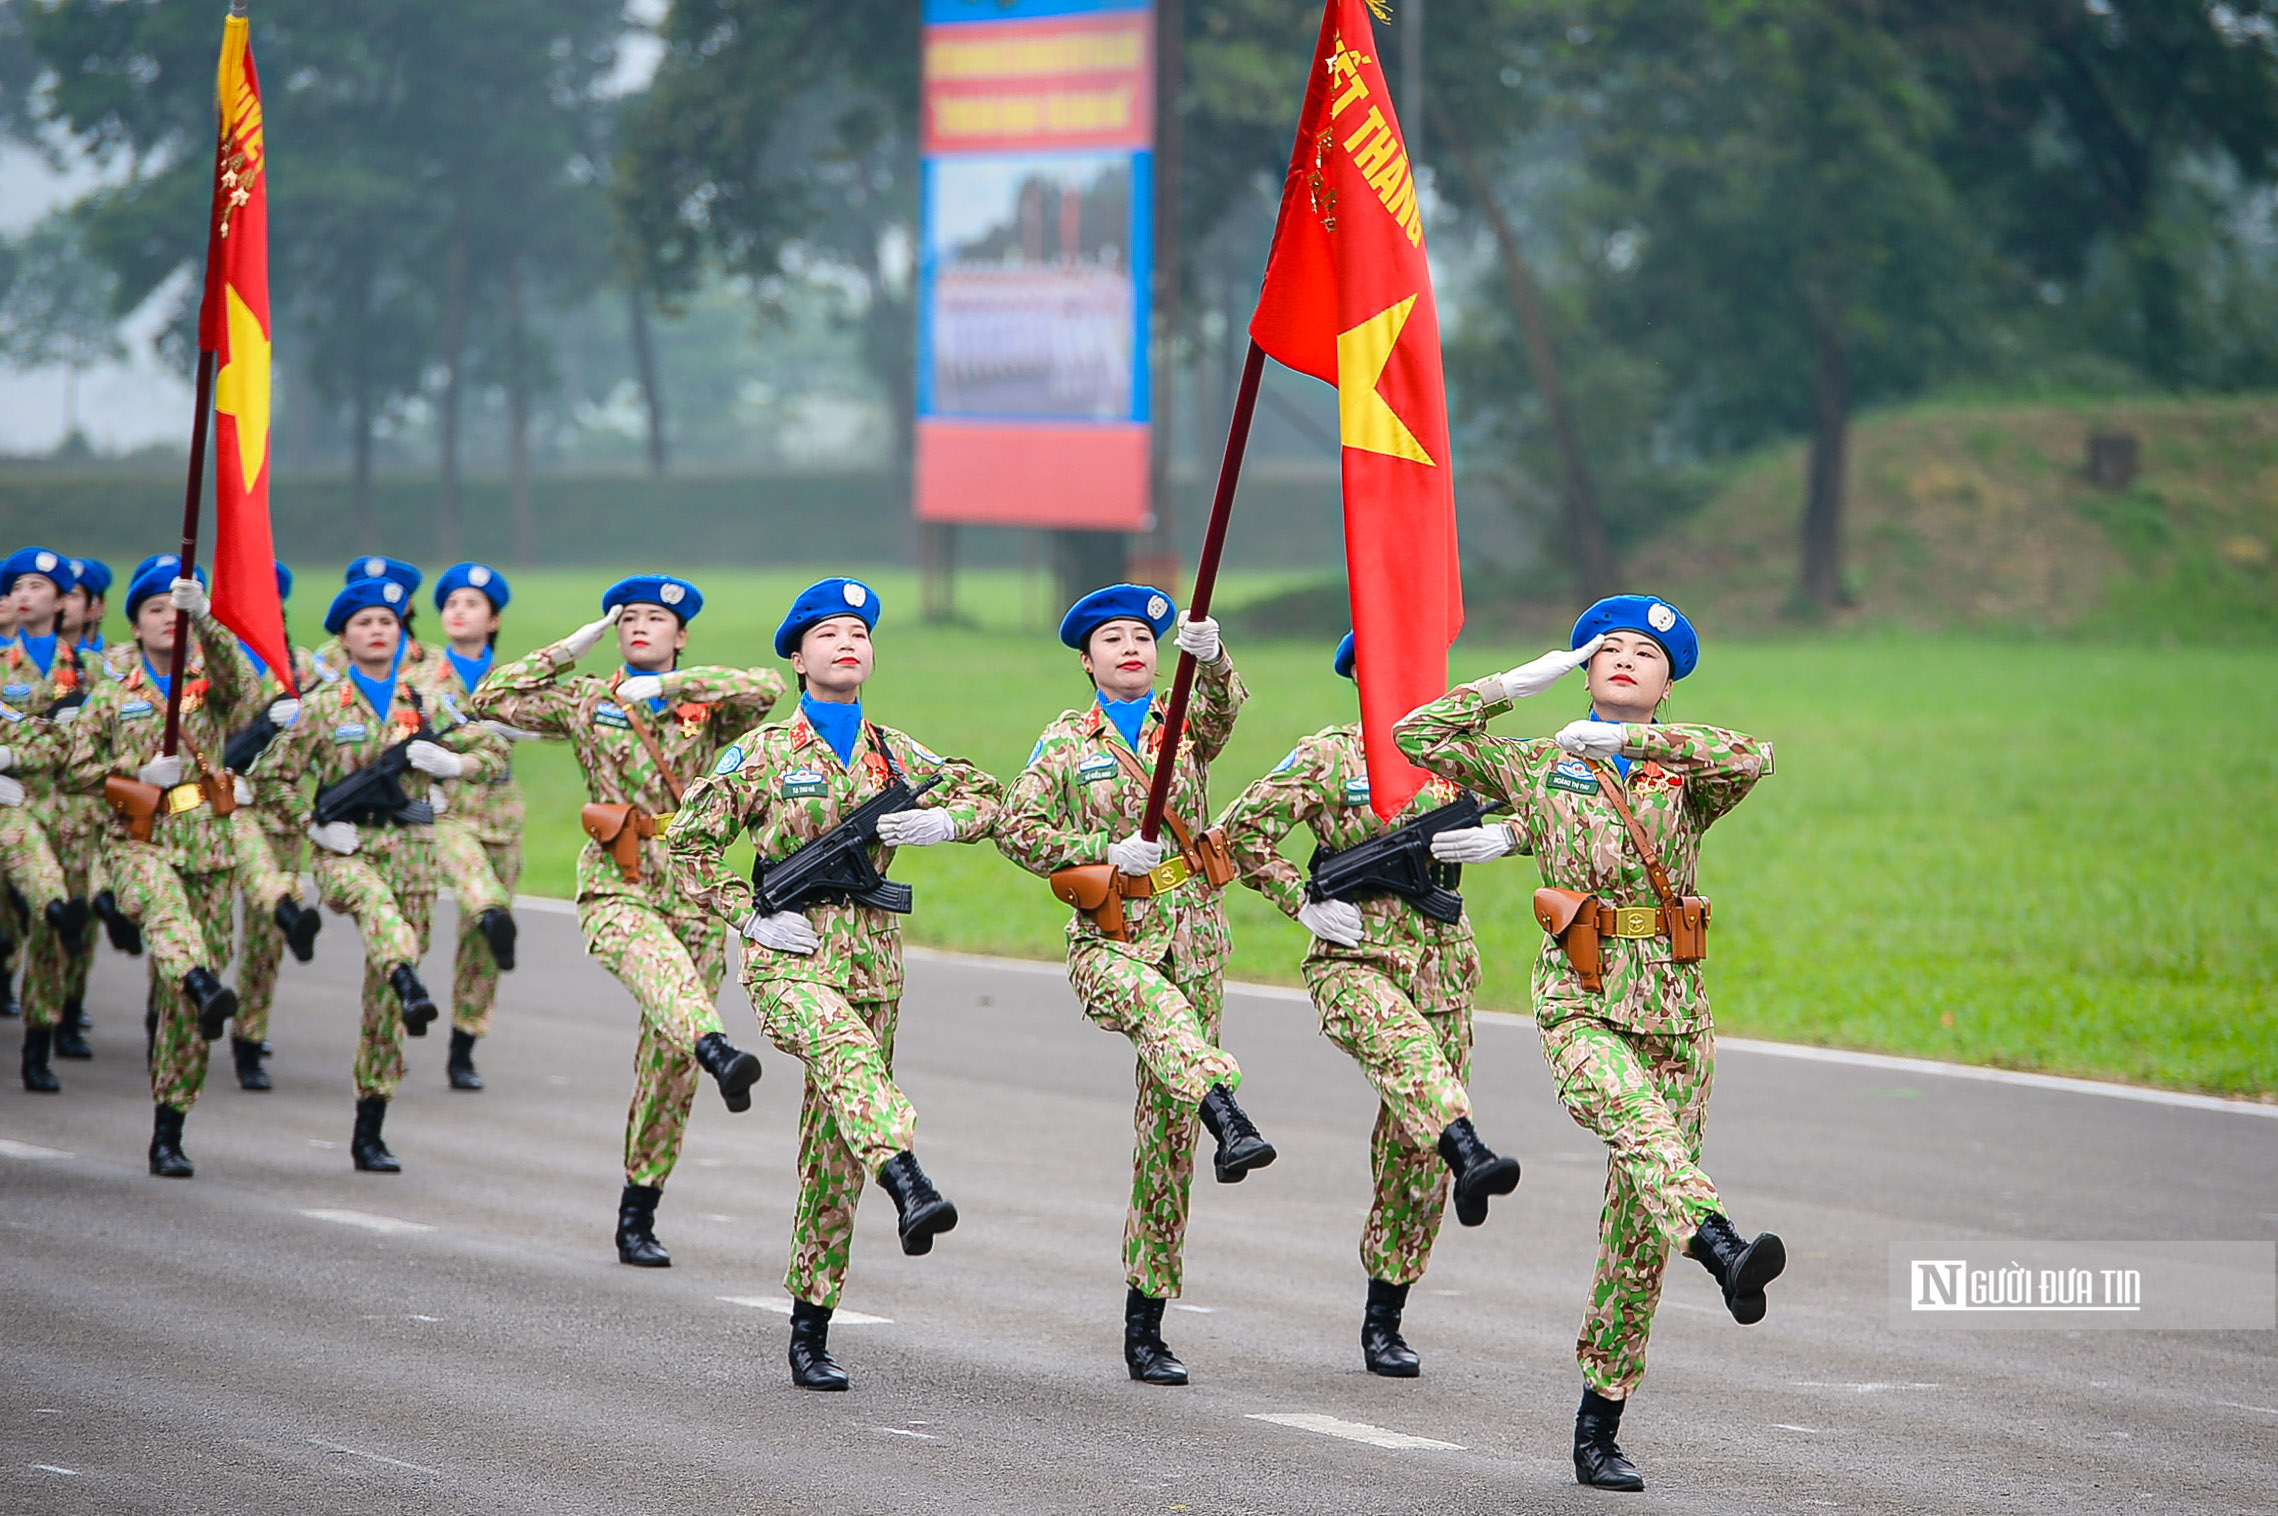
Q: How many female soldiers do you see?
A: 15